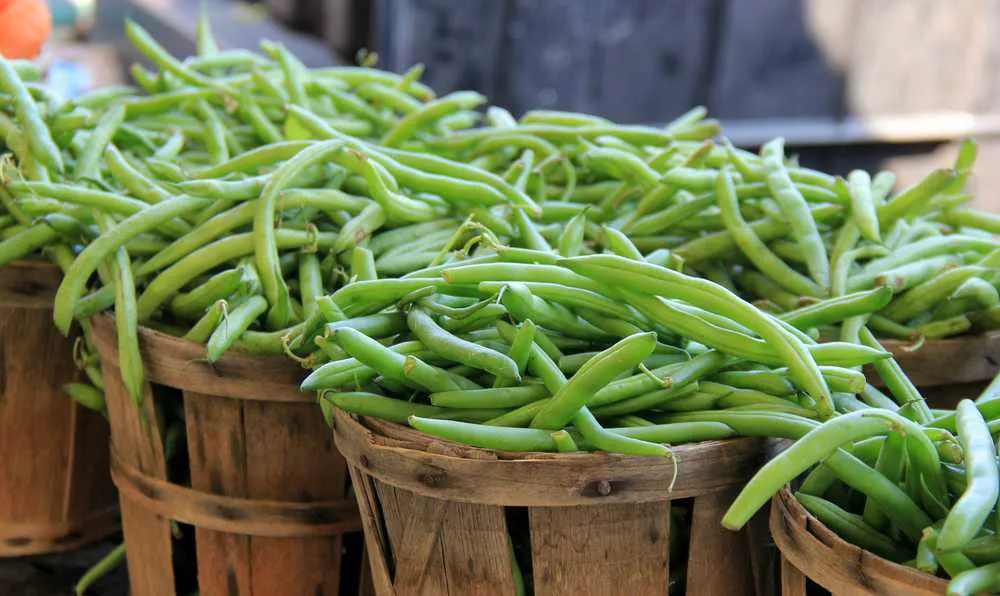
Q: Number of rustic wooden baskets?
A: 5